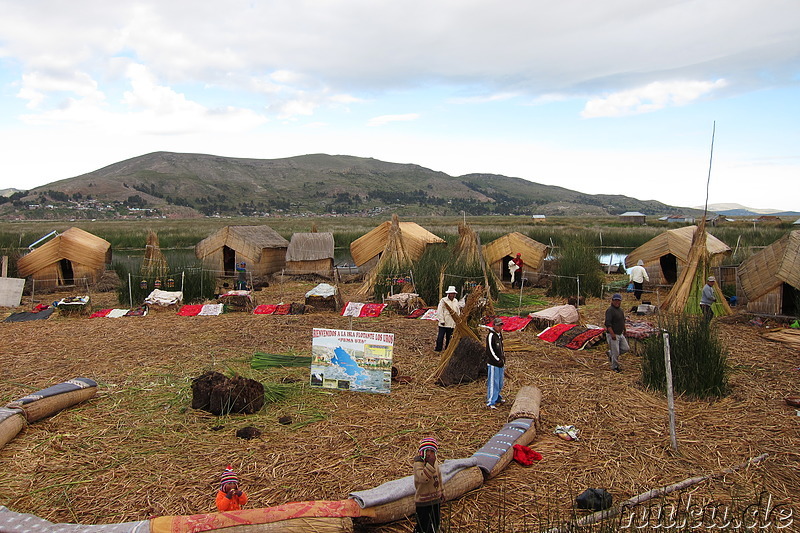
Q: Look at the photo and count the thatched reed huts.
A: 7